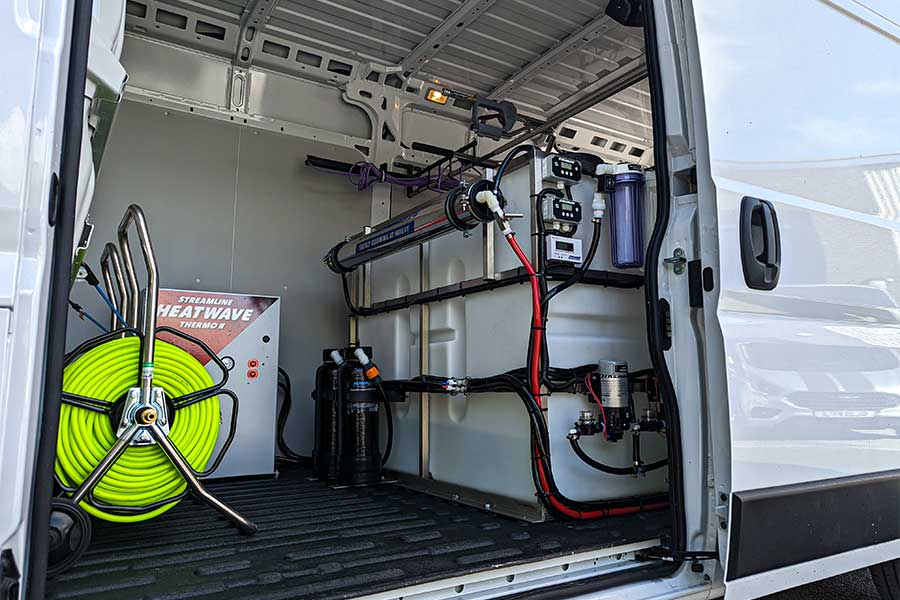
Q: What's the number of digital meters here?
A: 3